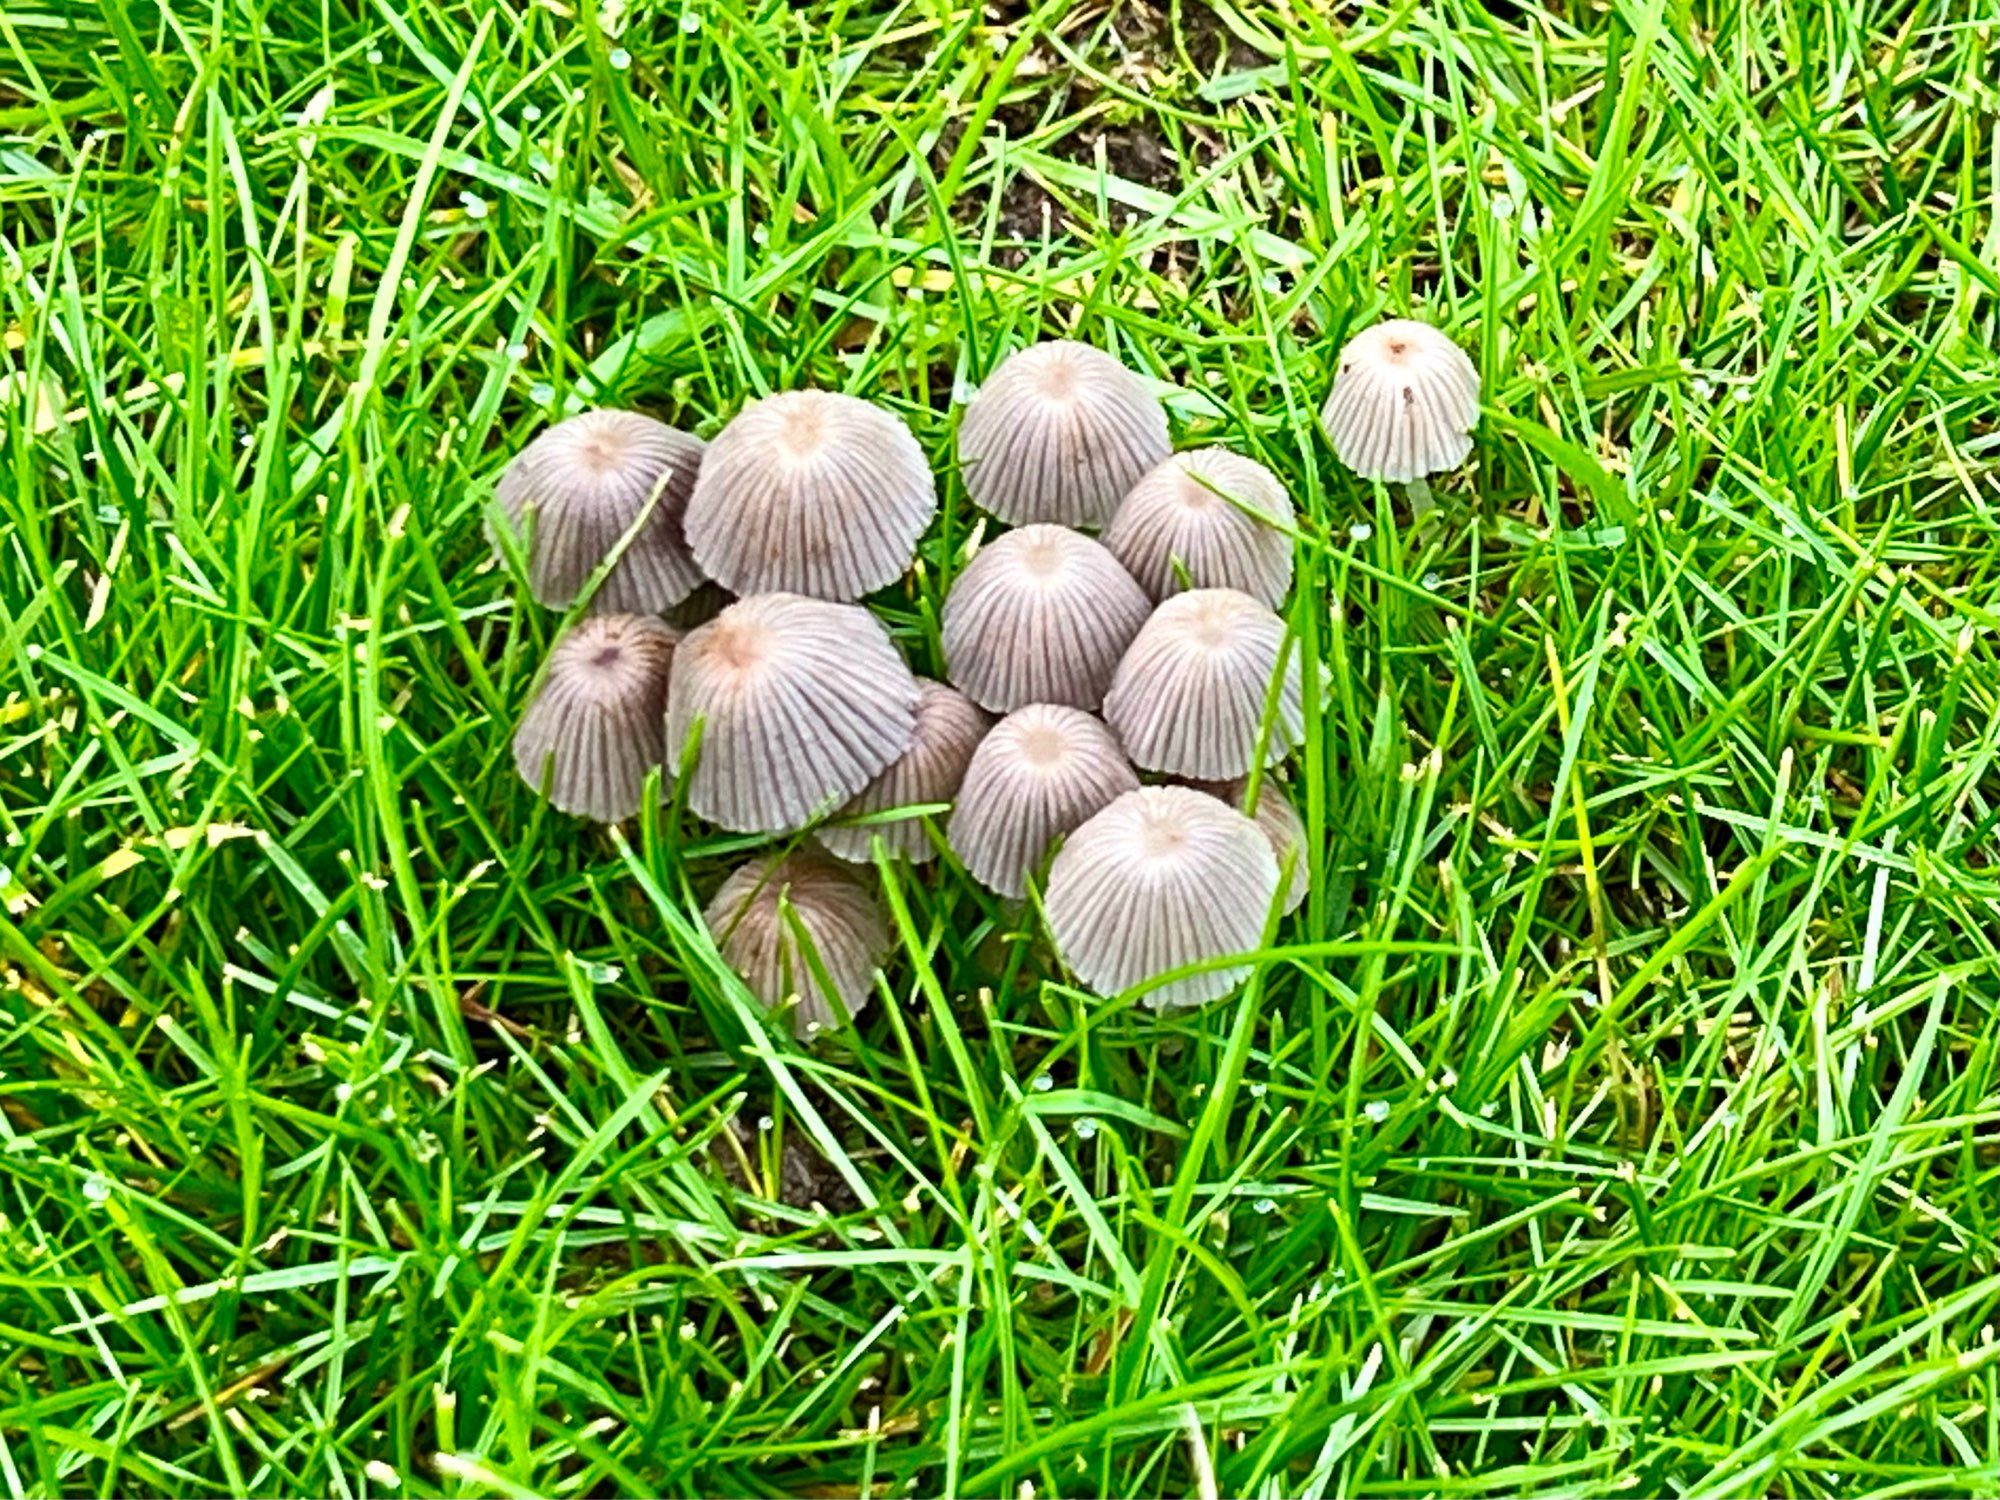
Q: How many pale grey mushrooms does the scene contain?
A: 14